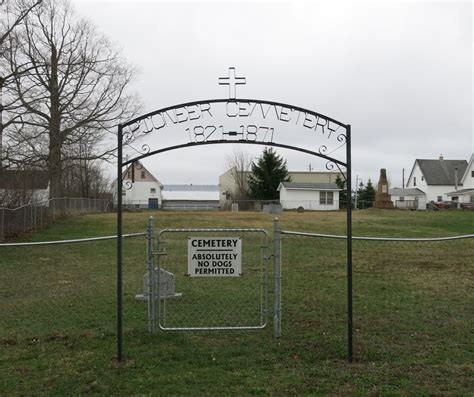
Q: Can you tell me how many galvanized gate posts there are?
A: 2